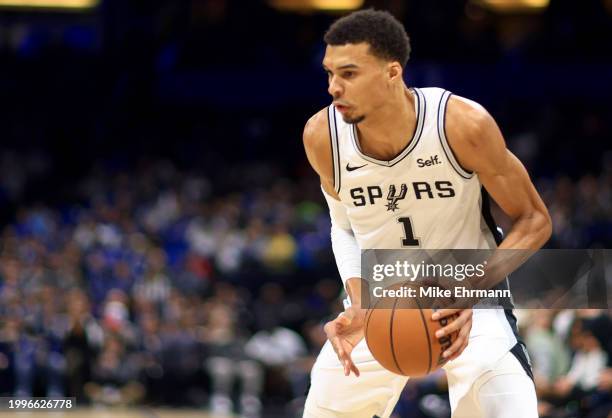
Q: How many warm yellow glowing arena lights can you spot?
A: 3